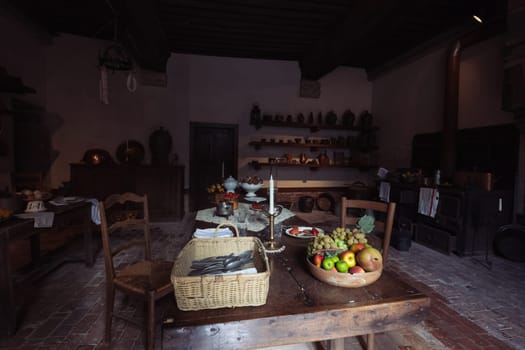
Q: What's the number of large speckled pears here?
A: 1